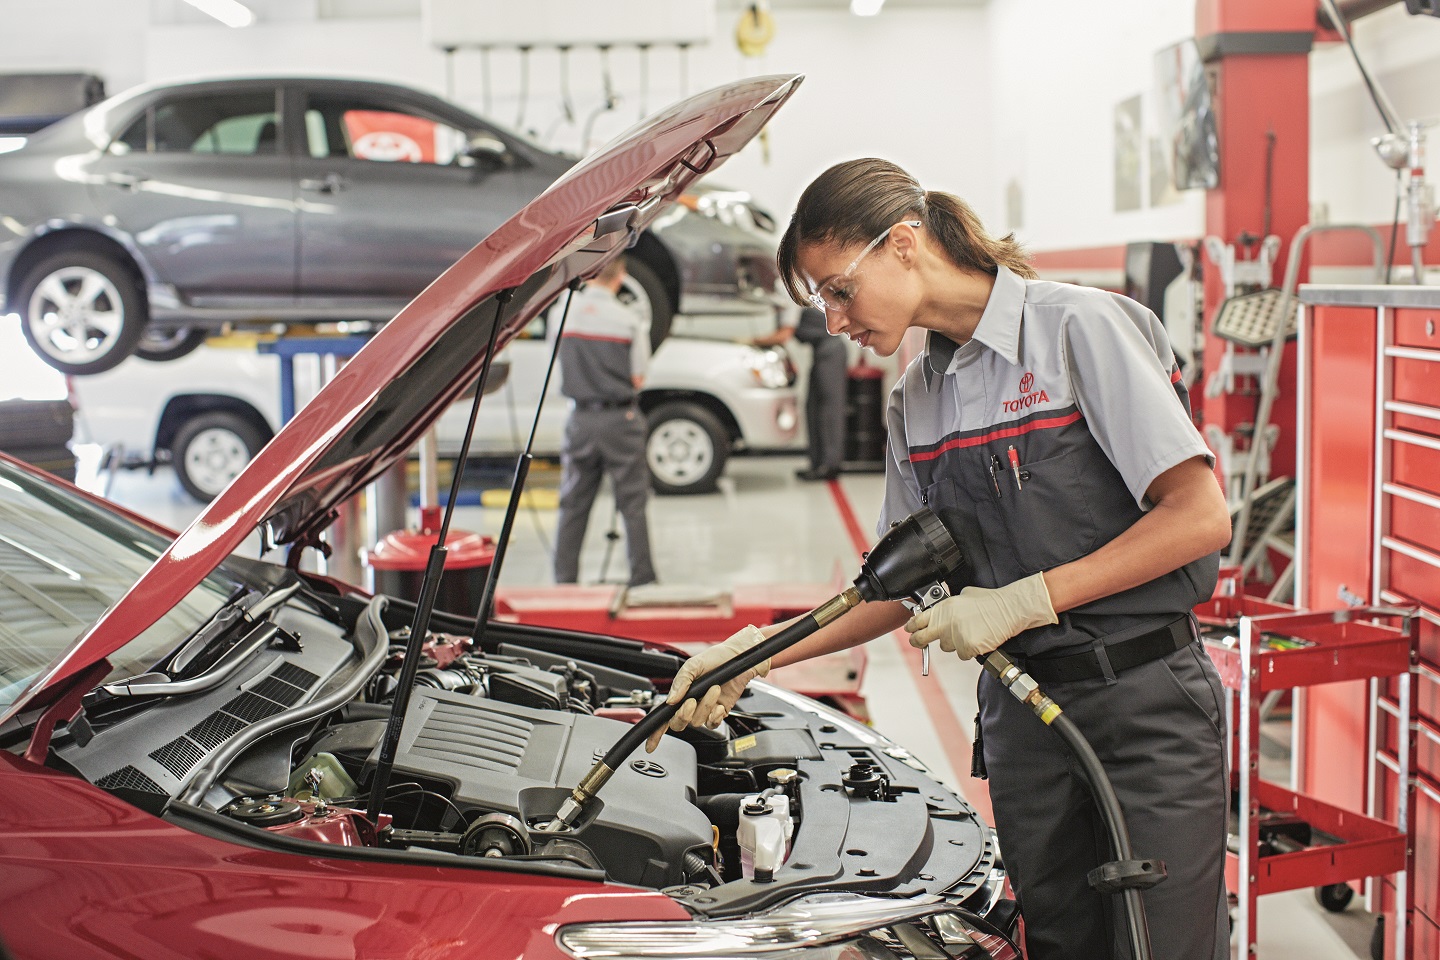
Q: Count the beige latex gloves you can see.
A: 2